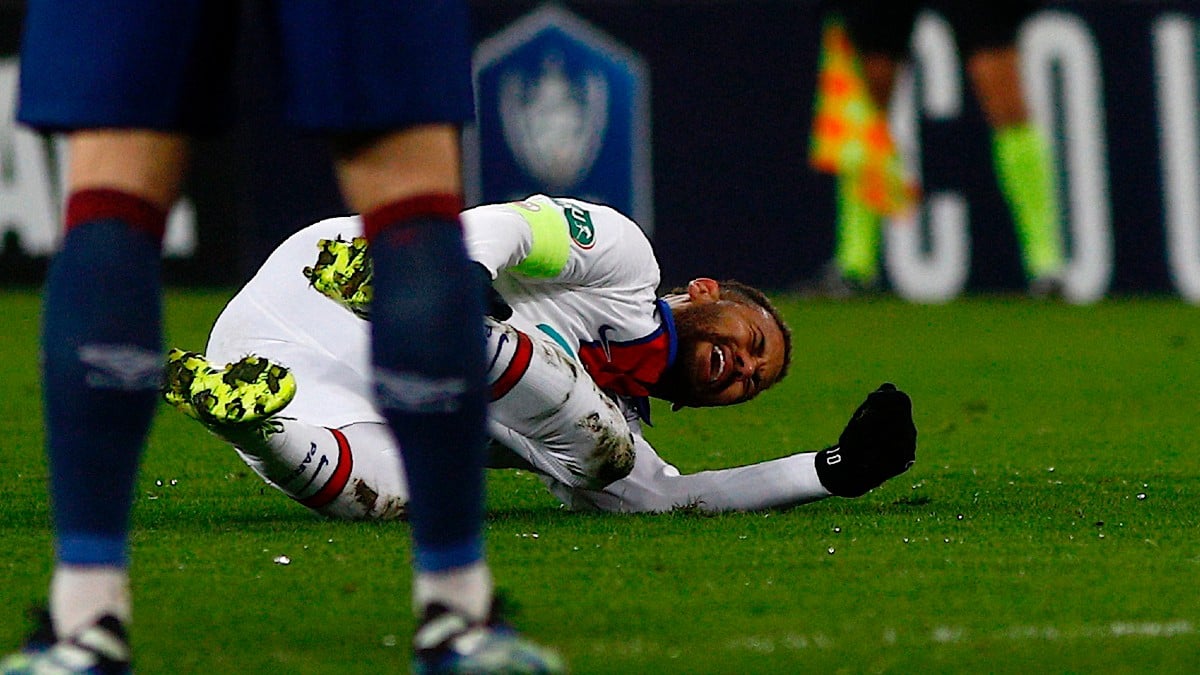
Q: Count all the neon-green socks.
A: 2